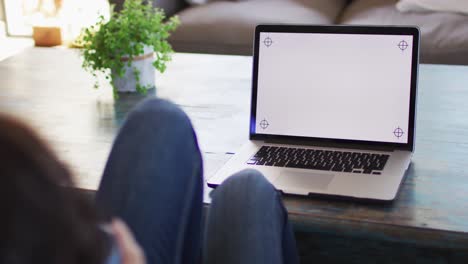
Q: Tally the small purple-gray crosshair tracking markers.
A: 4